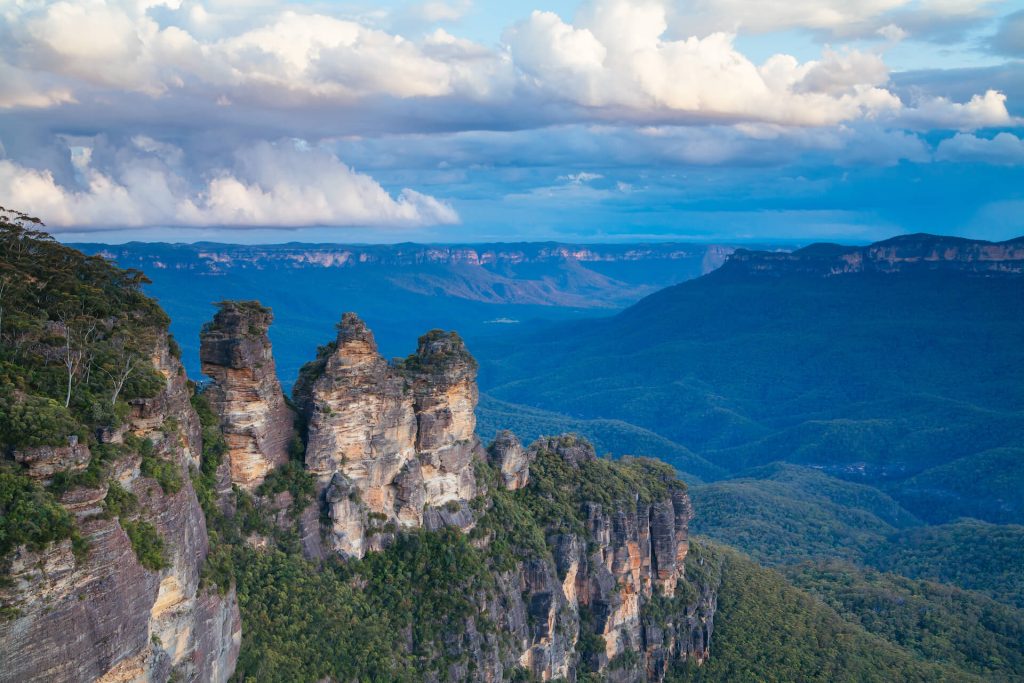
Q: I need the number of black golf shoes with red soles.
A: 0